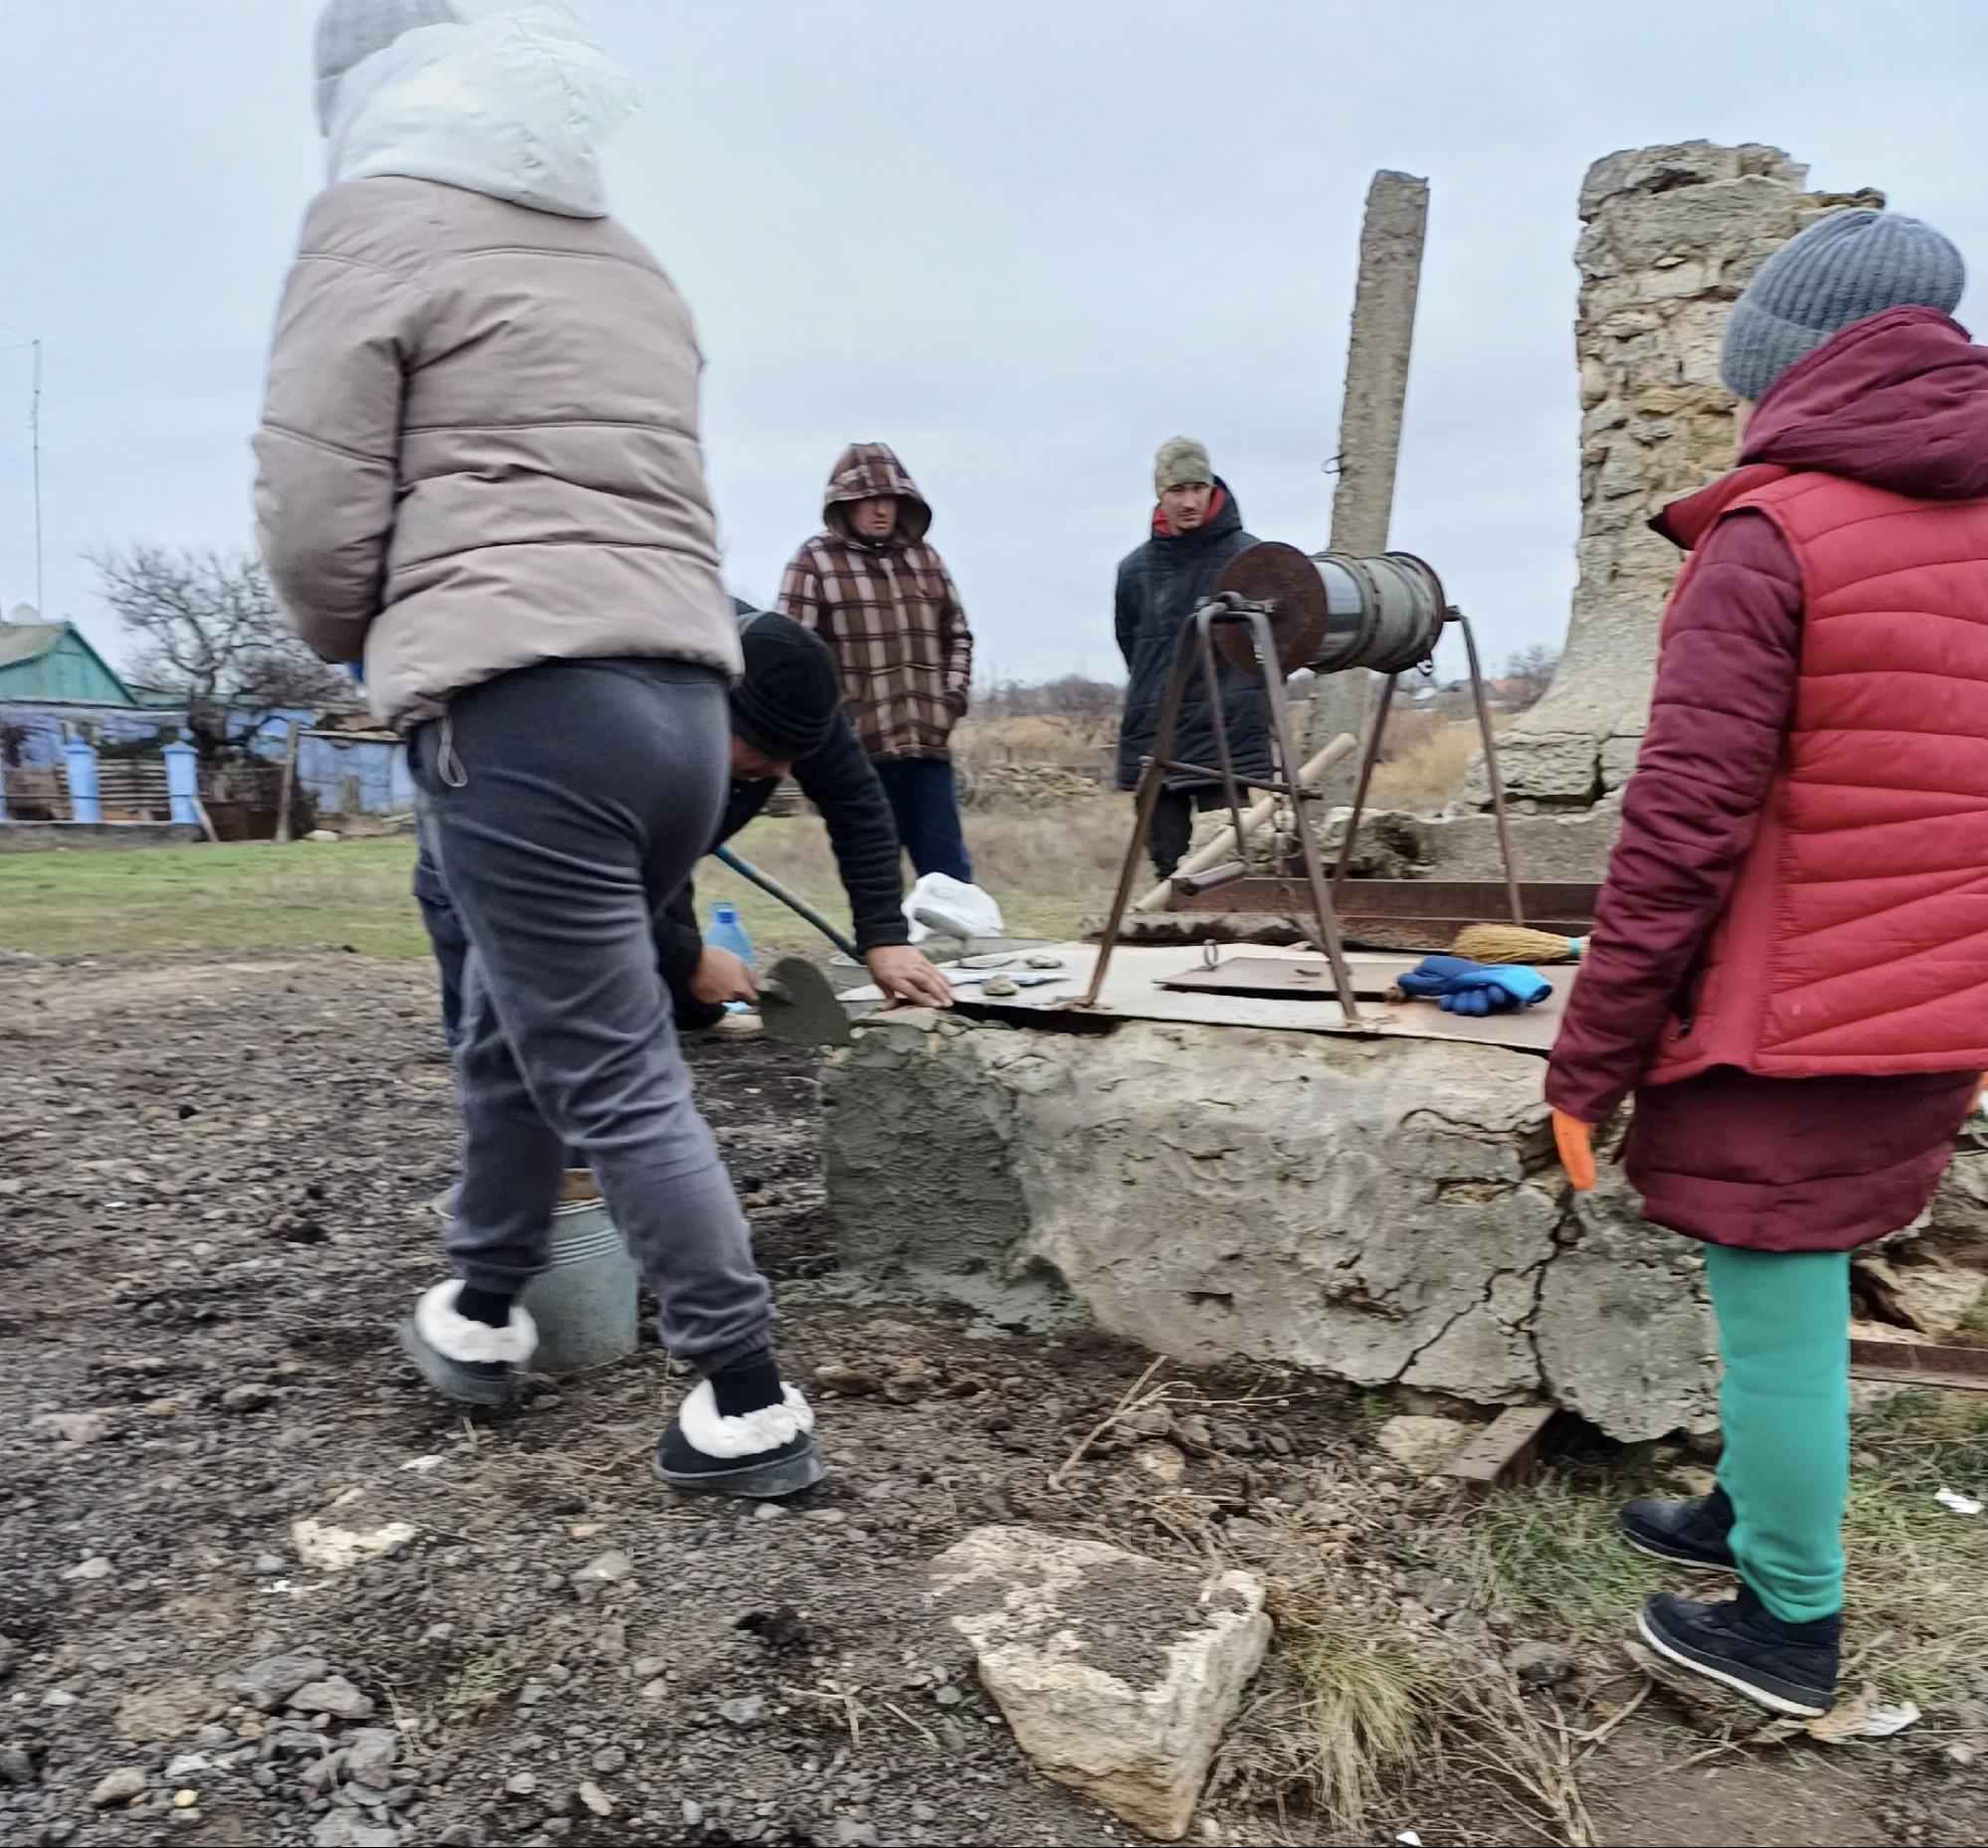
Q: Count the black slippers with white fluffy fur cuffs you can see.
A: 2